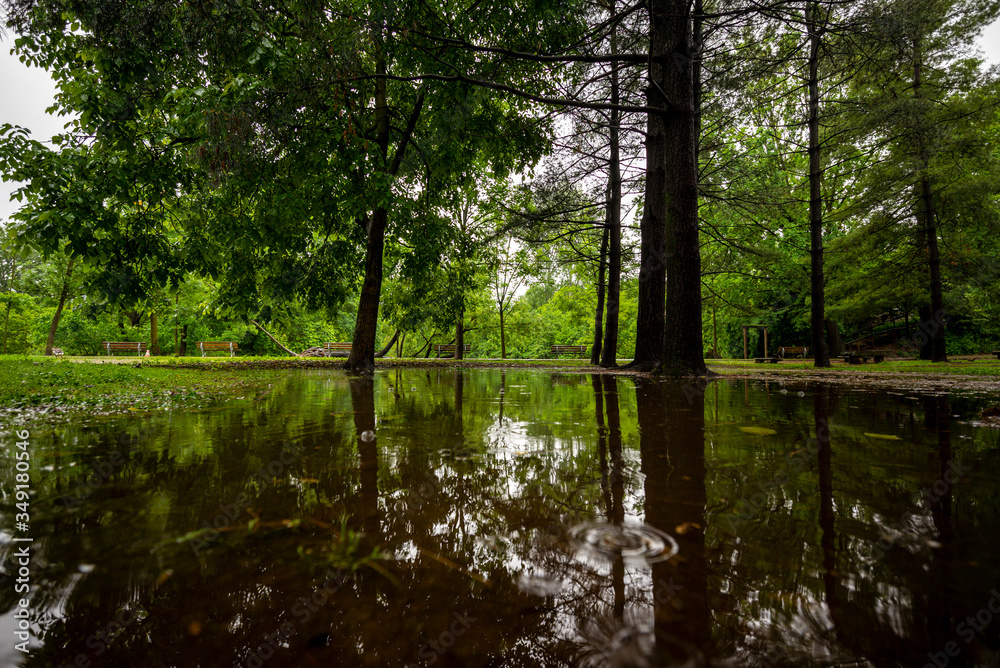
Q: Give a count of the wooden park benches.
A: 6